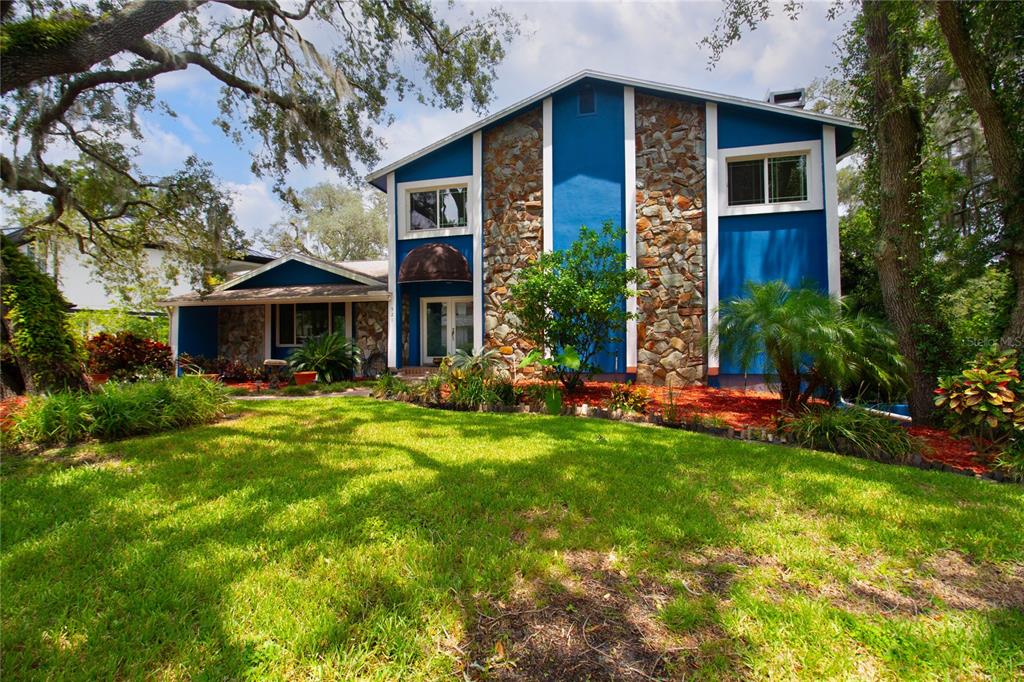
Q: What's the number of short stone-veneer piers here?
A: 2